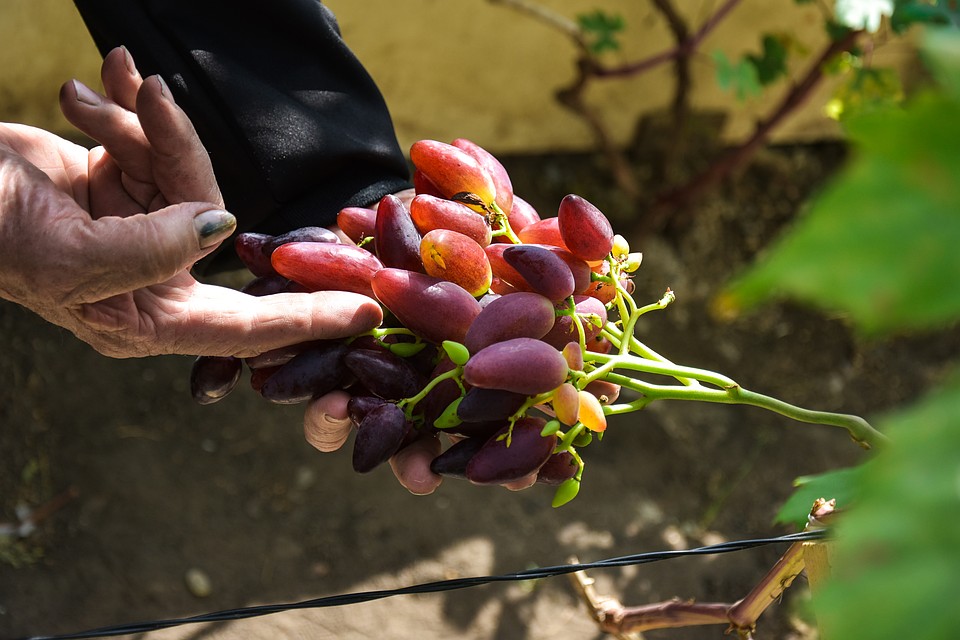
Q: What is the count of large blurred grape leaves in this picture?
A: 2